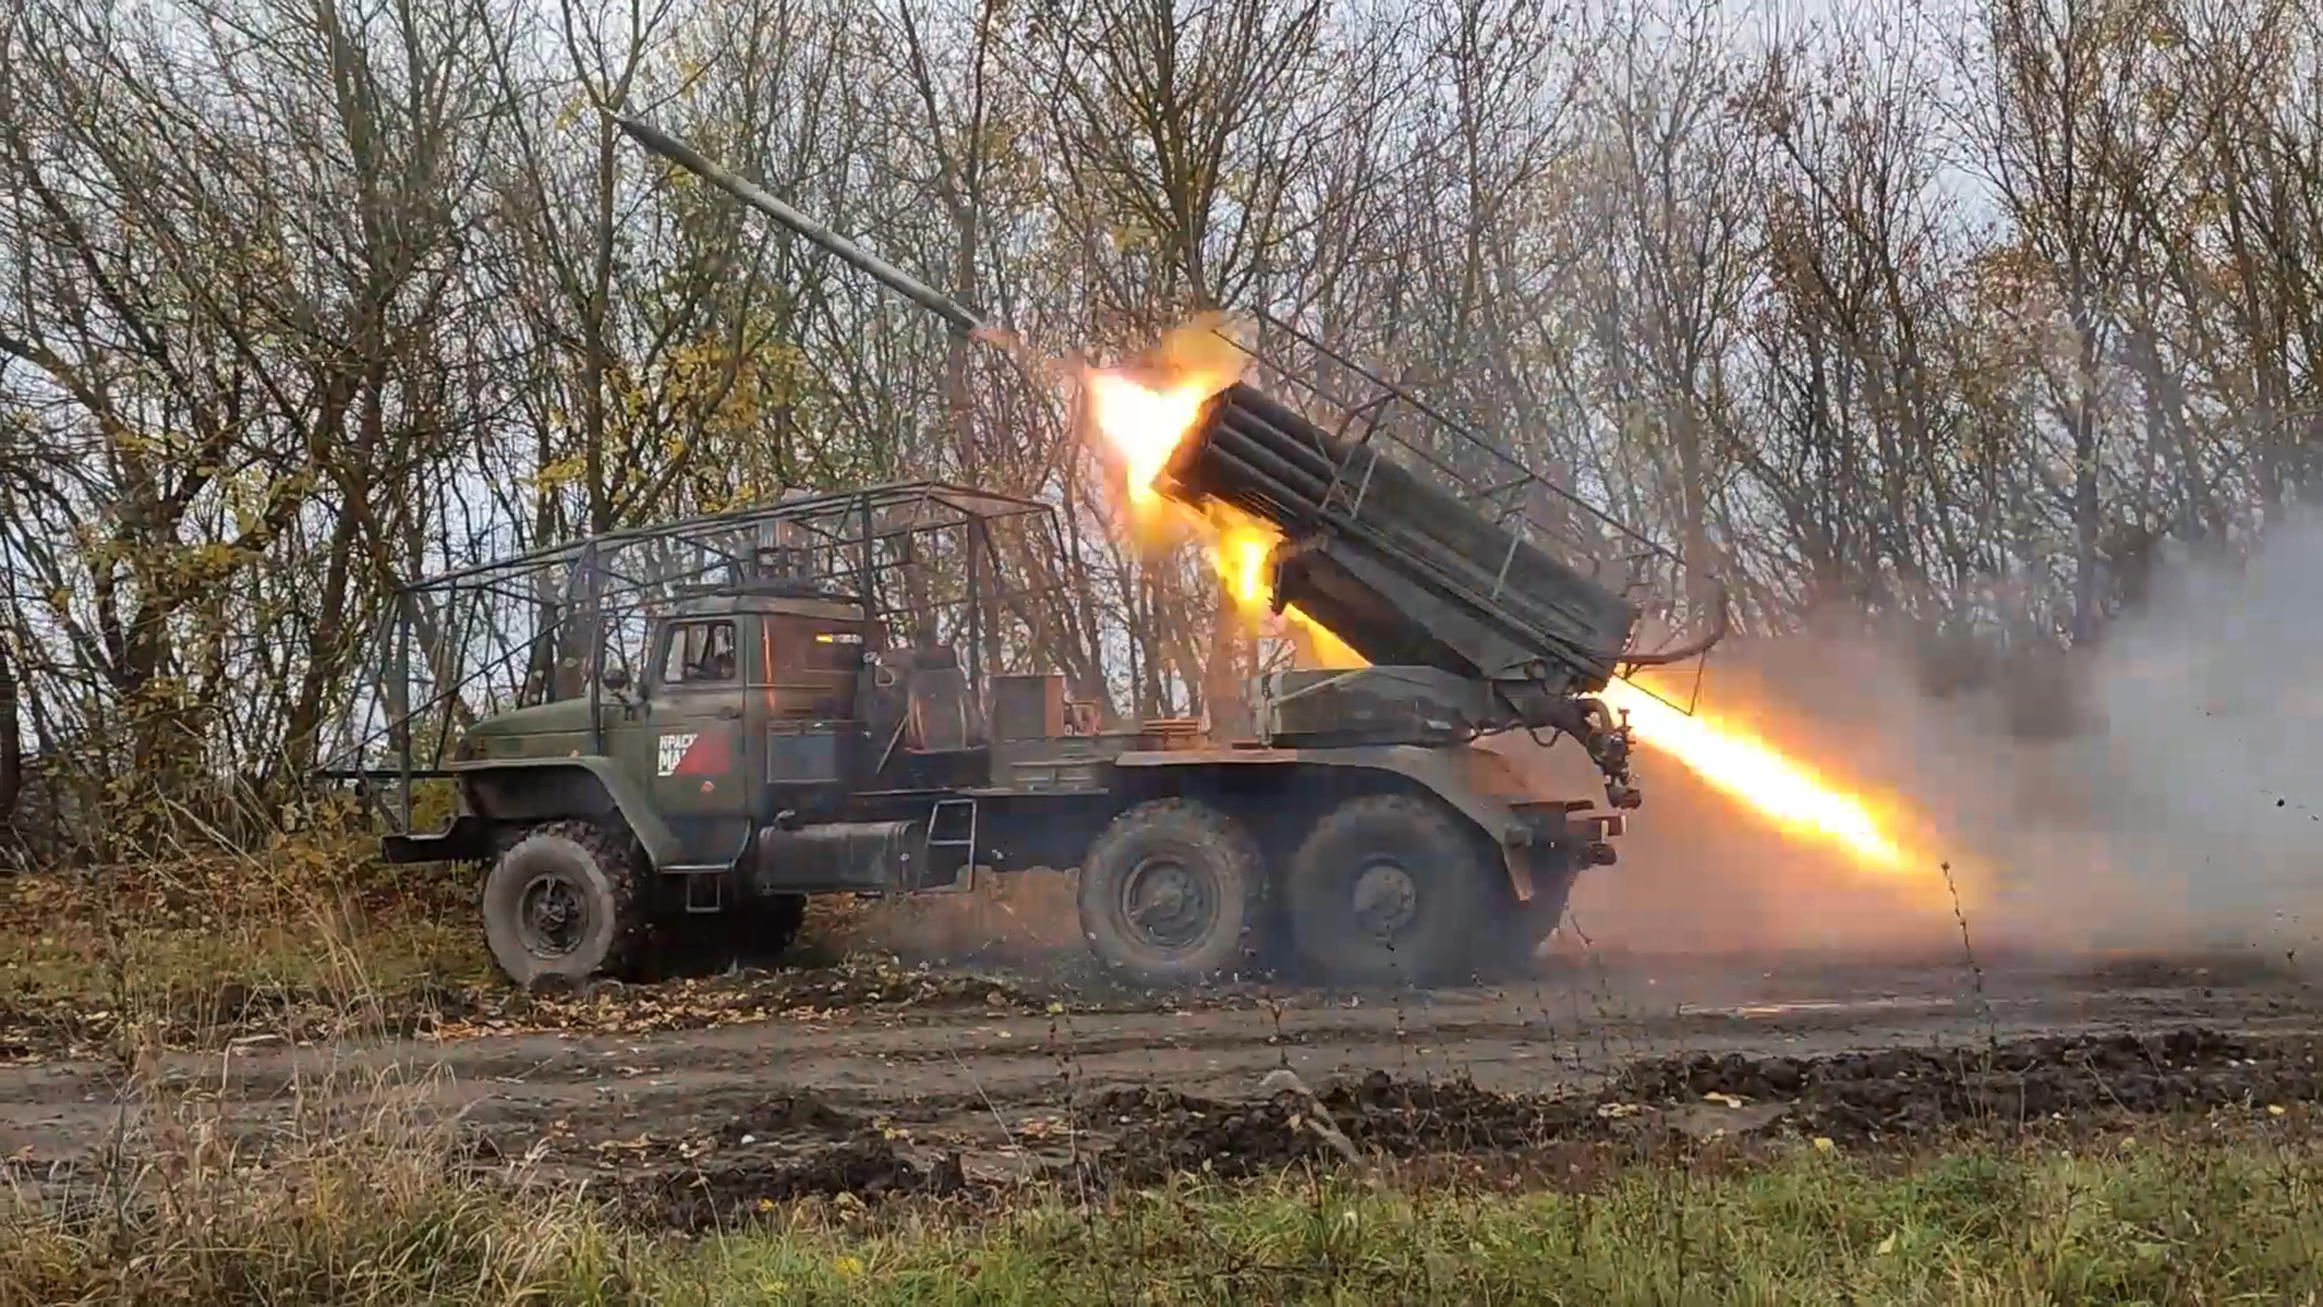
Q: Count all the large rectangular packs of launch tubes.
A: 1